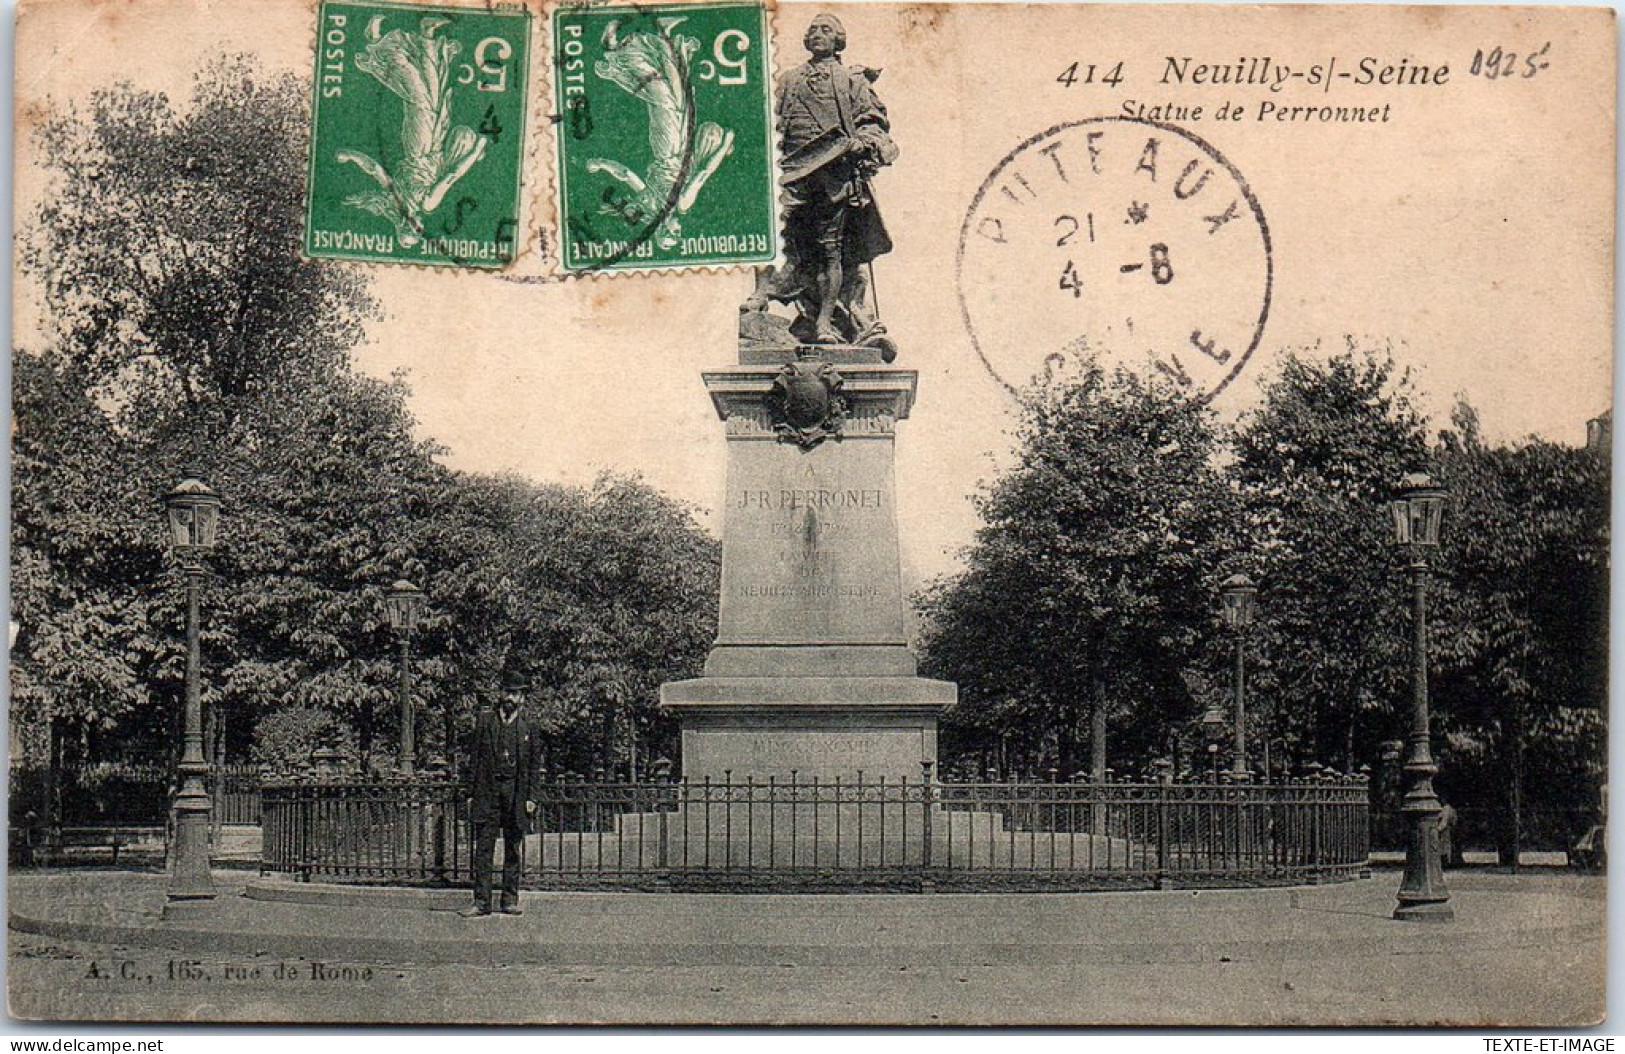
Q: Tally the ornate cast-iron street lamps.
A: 4